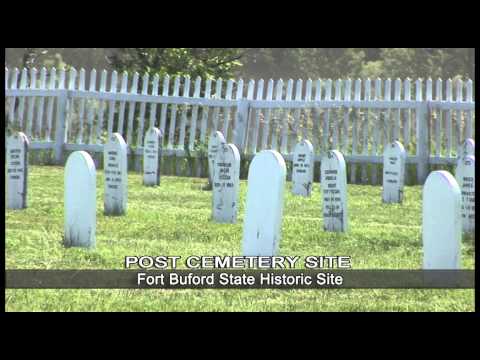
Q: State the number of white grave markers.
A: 13